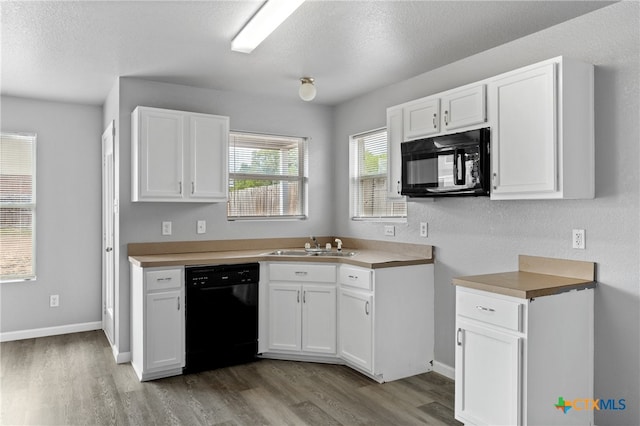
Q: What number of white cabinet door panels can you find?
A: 11